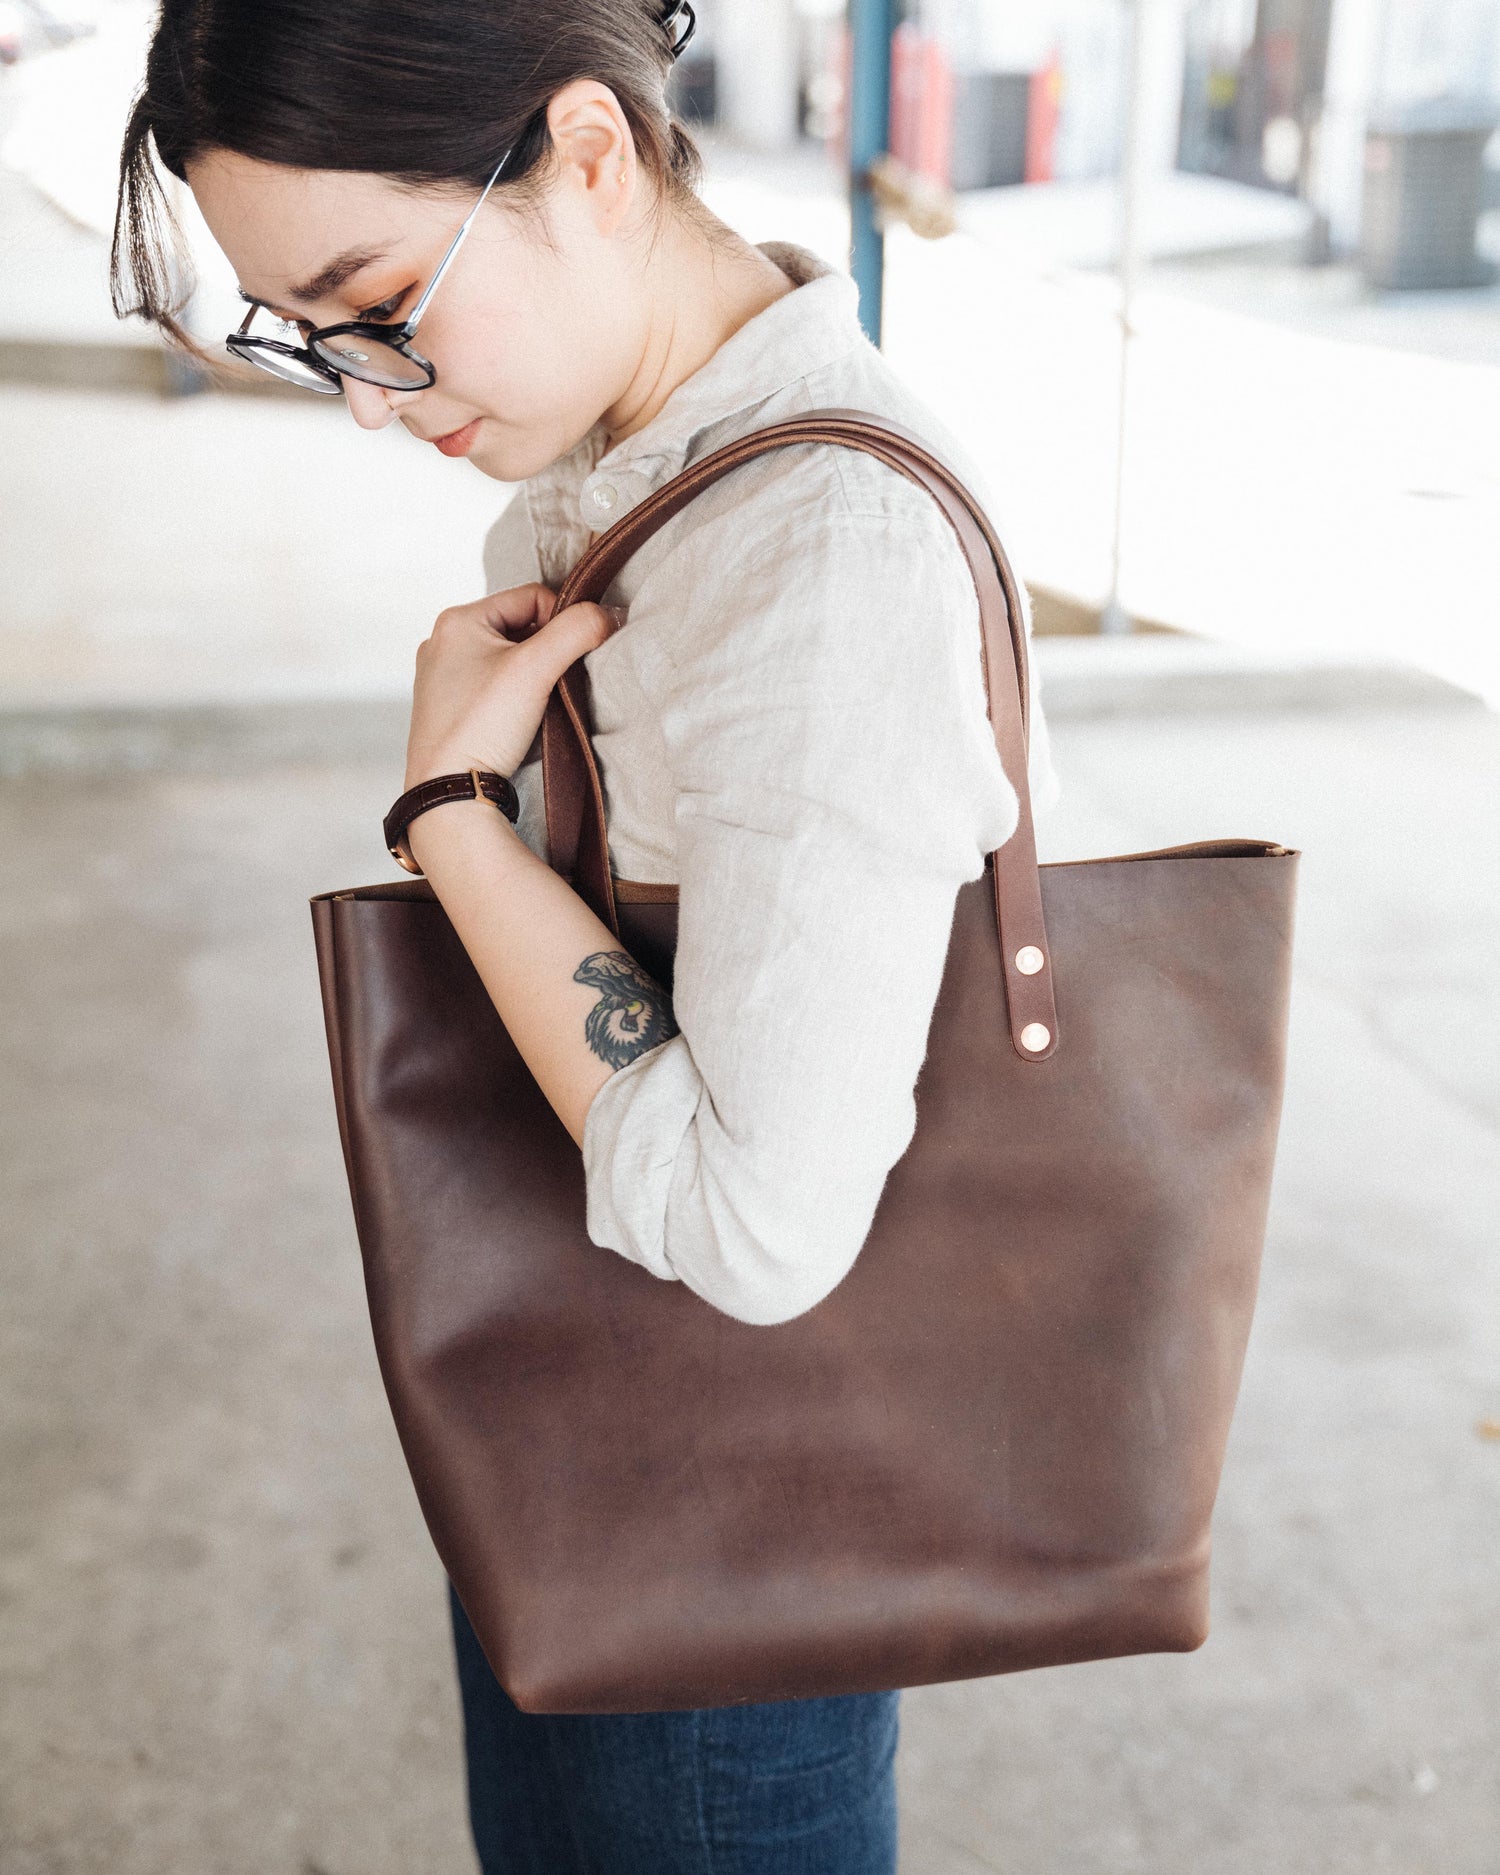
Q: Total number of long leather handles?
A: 2